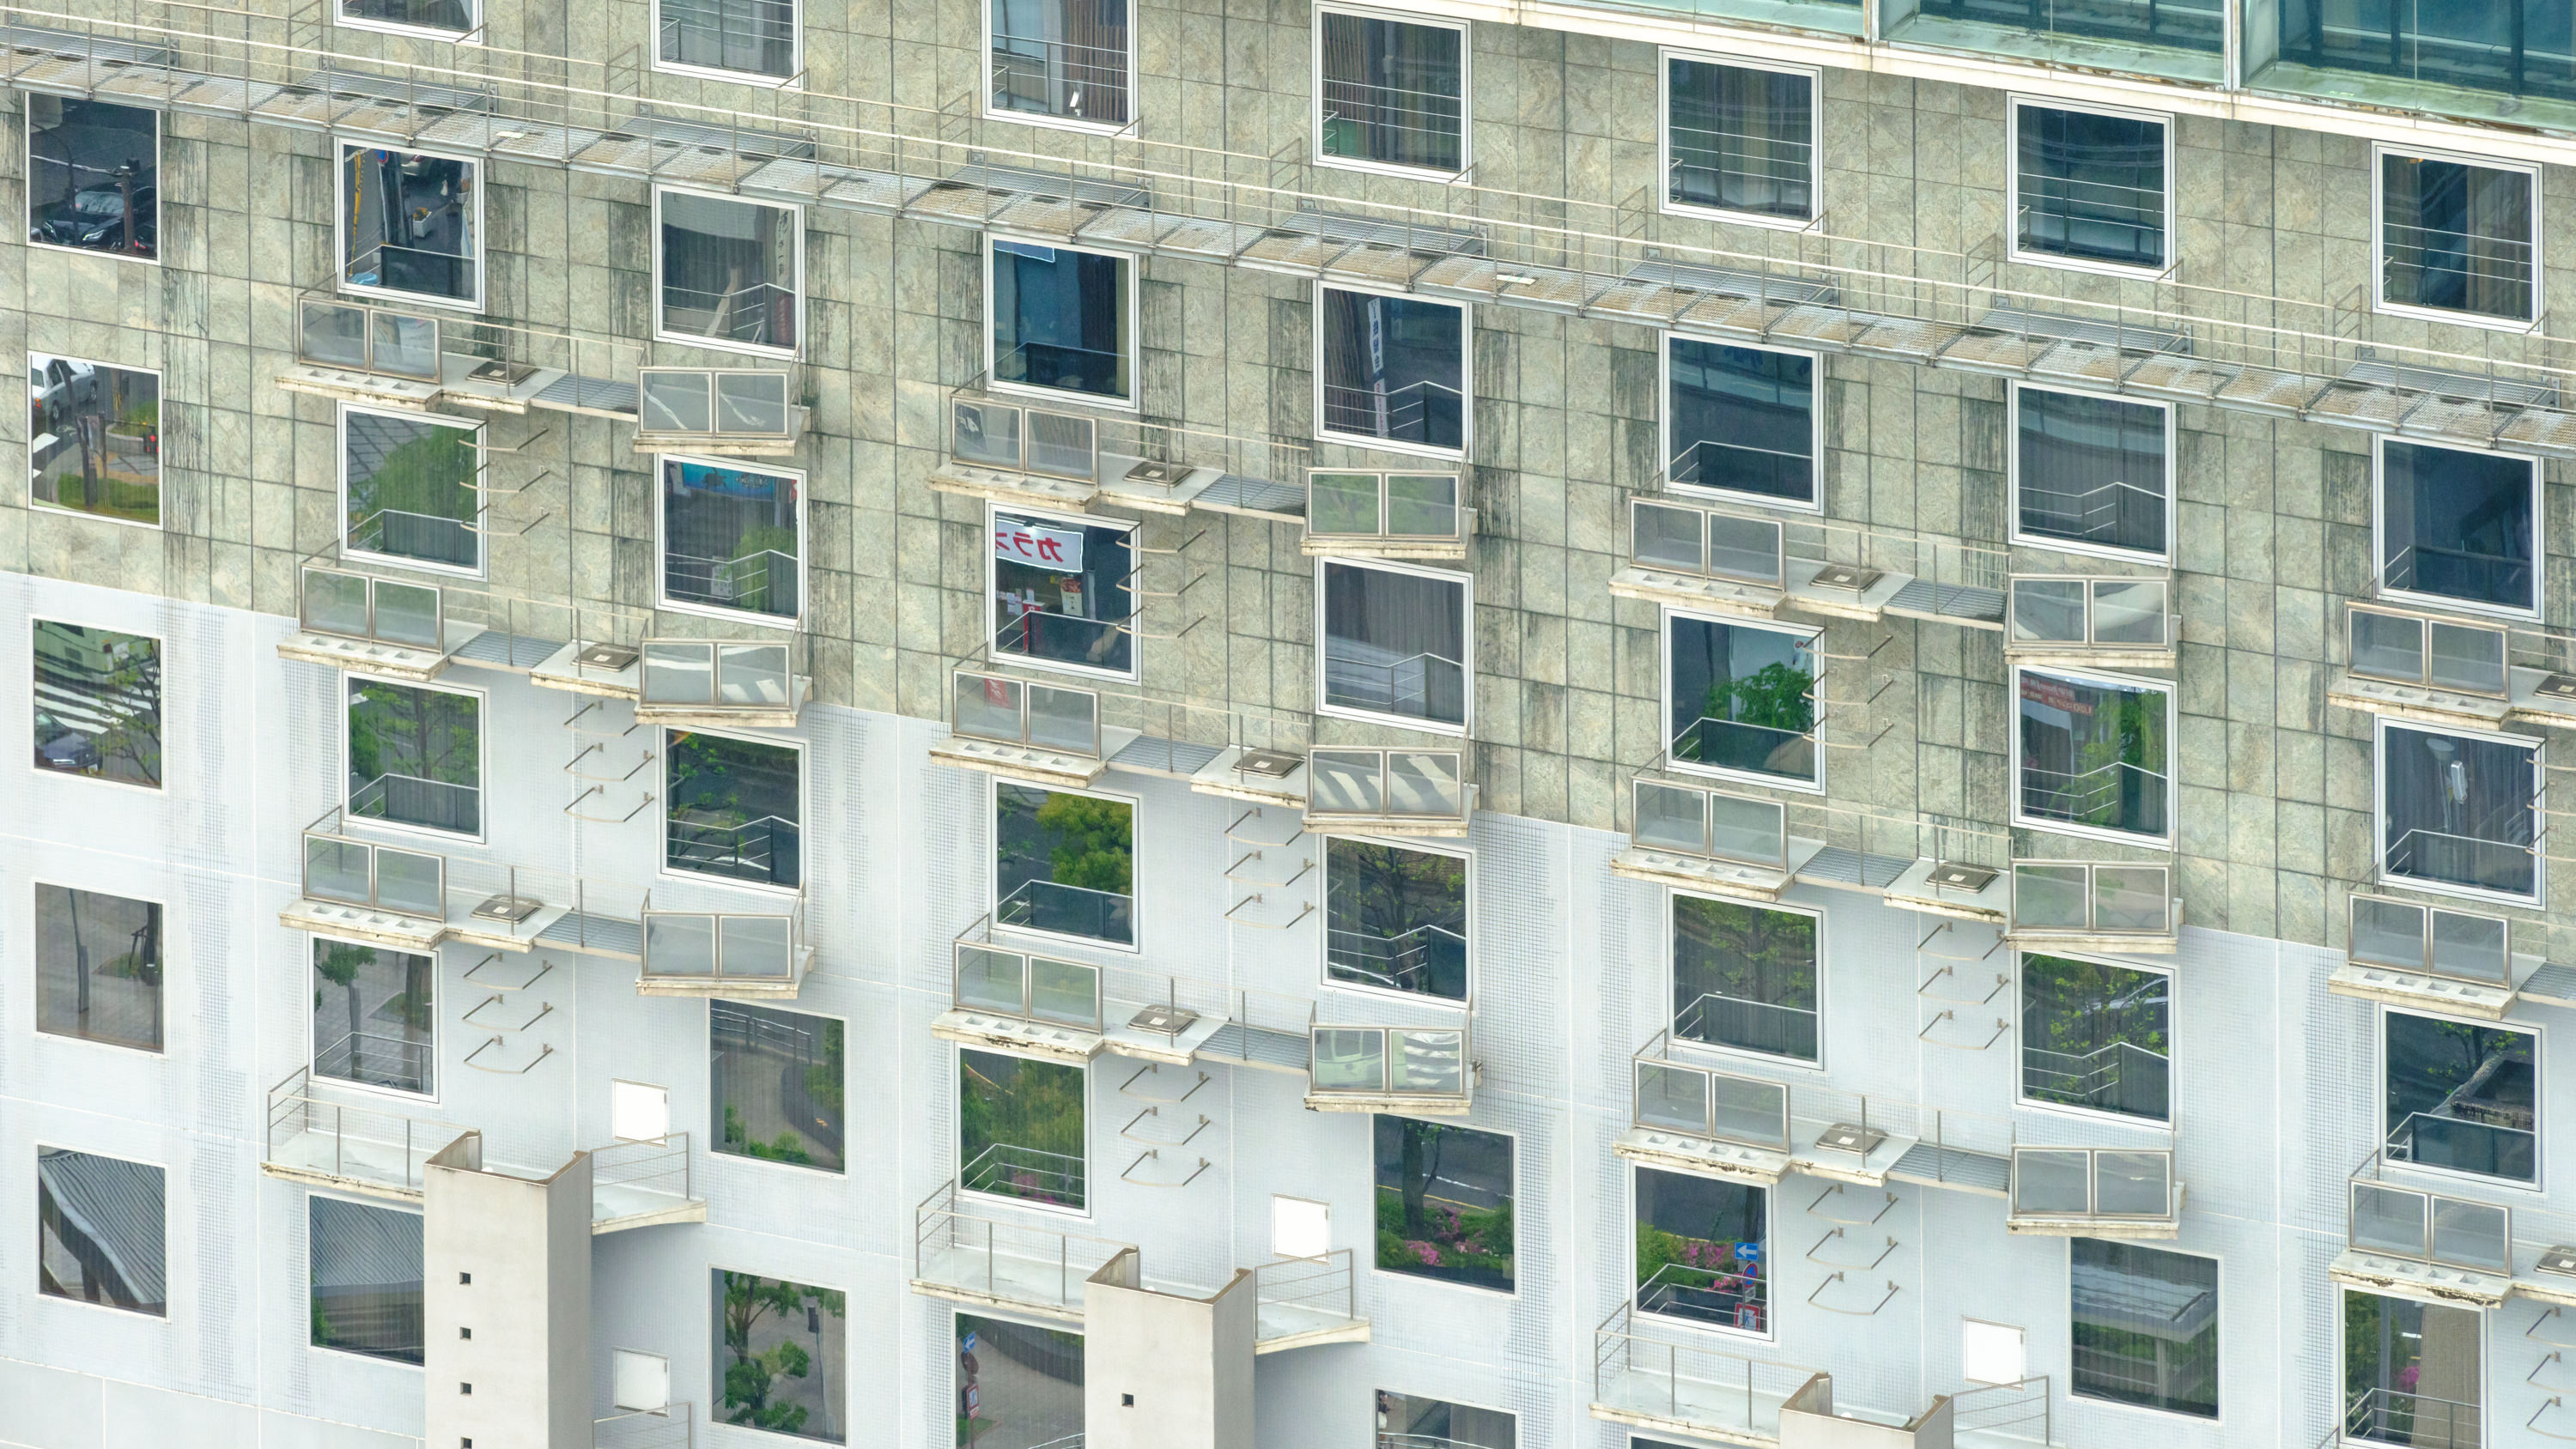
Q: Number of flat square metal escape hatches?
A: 11